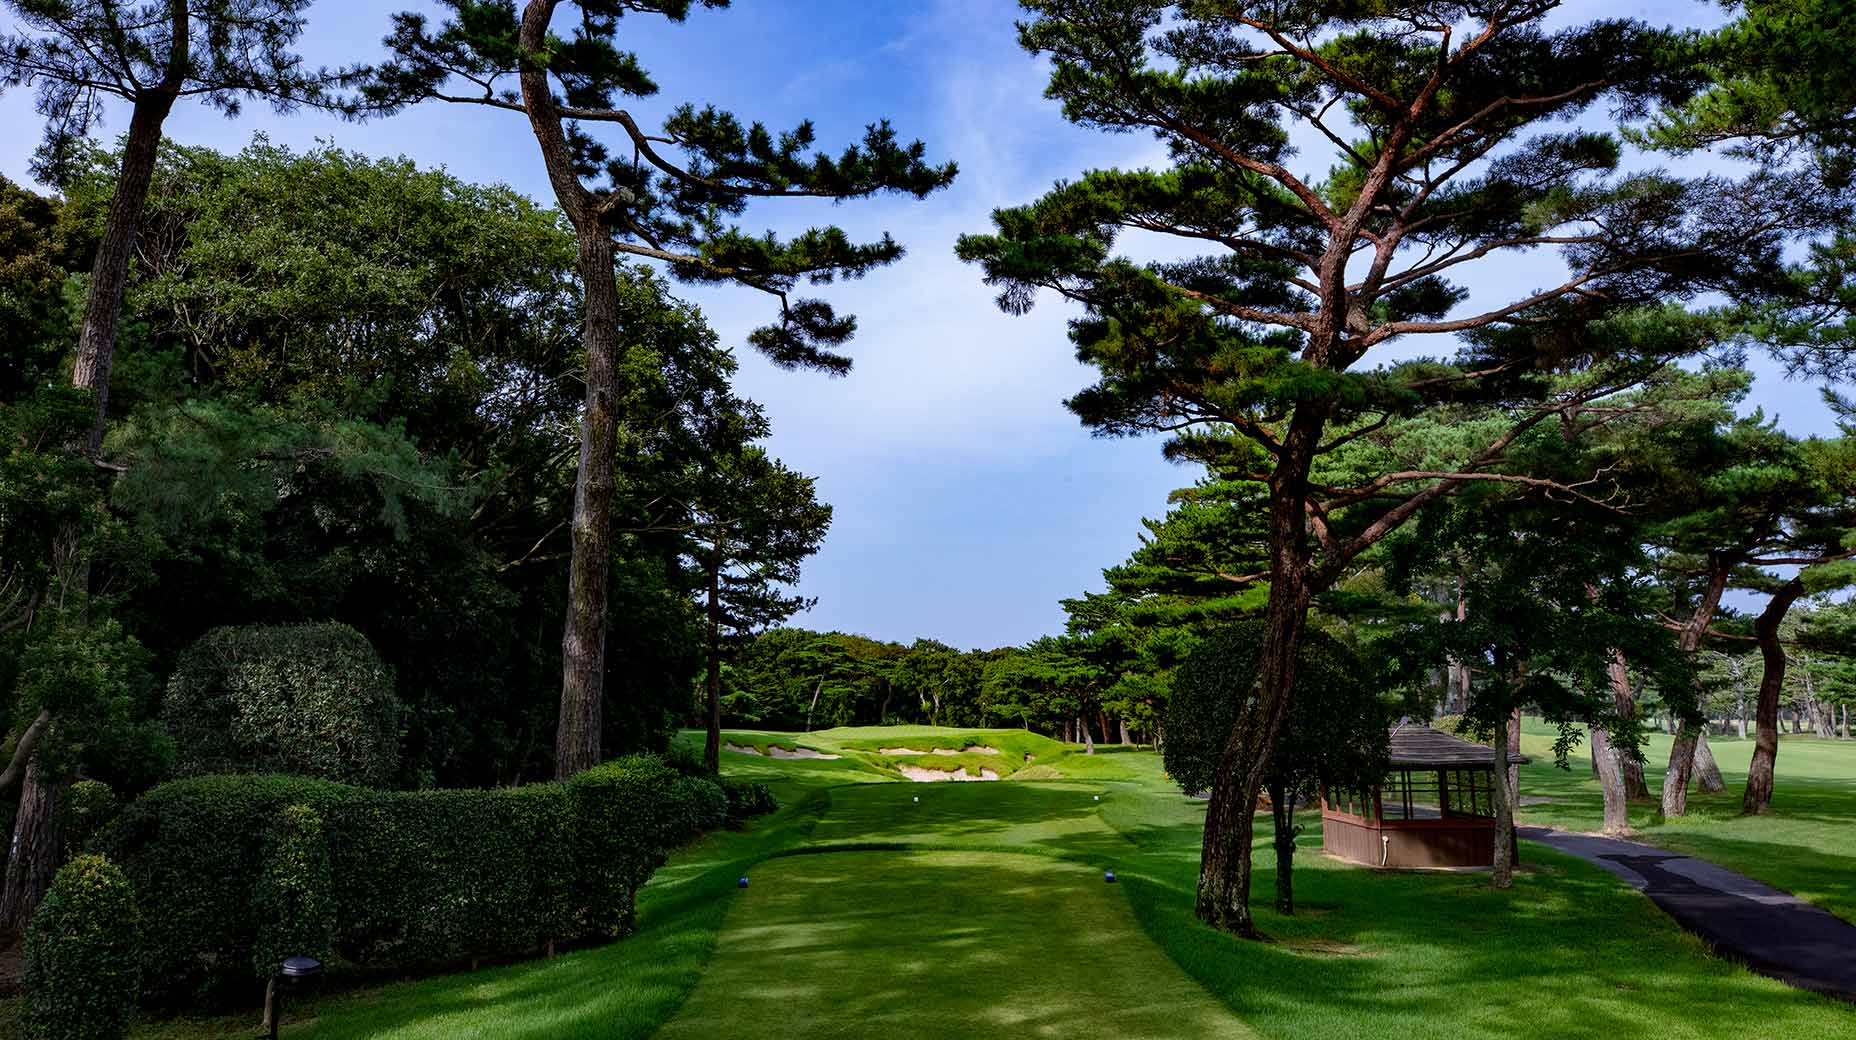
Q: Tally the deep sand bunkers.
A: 3